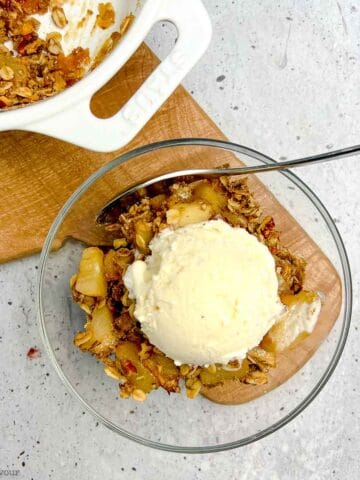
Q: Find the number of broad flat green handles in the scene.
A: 0